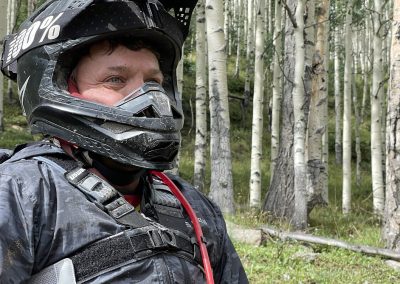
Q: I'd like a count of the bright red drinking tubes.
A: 1